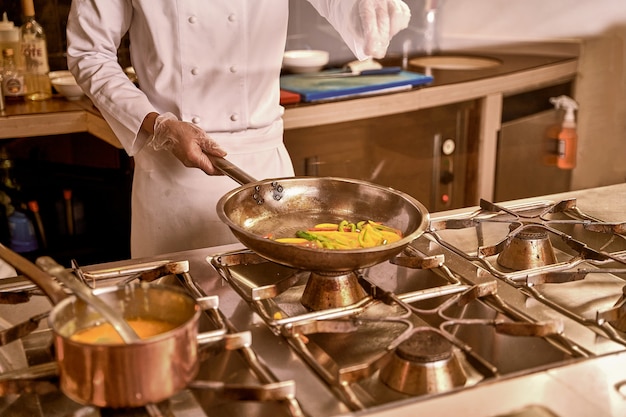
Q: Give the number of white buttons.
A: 6